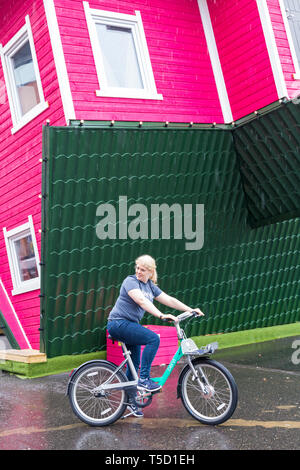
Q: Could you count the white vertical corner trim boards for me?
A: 3